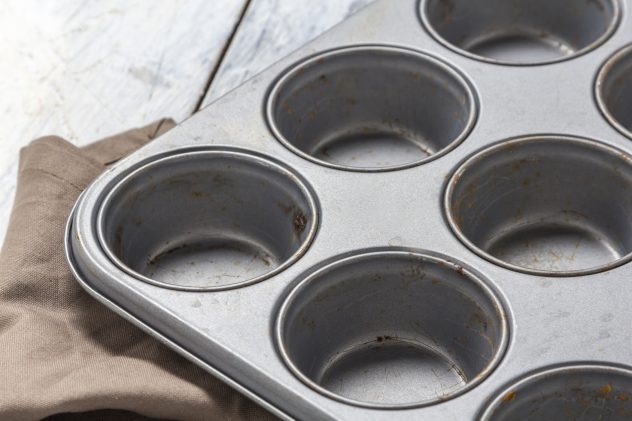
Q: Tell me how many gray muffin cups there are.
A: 7